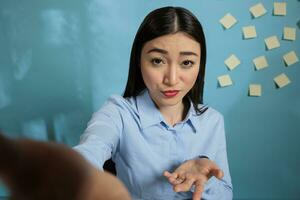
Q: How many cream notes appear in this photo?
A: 12